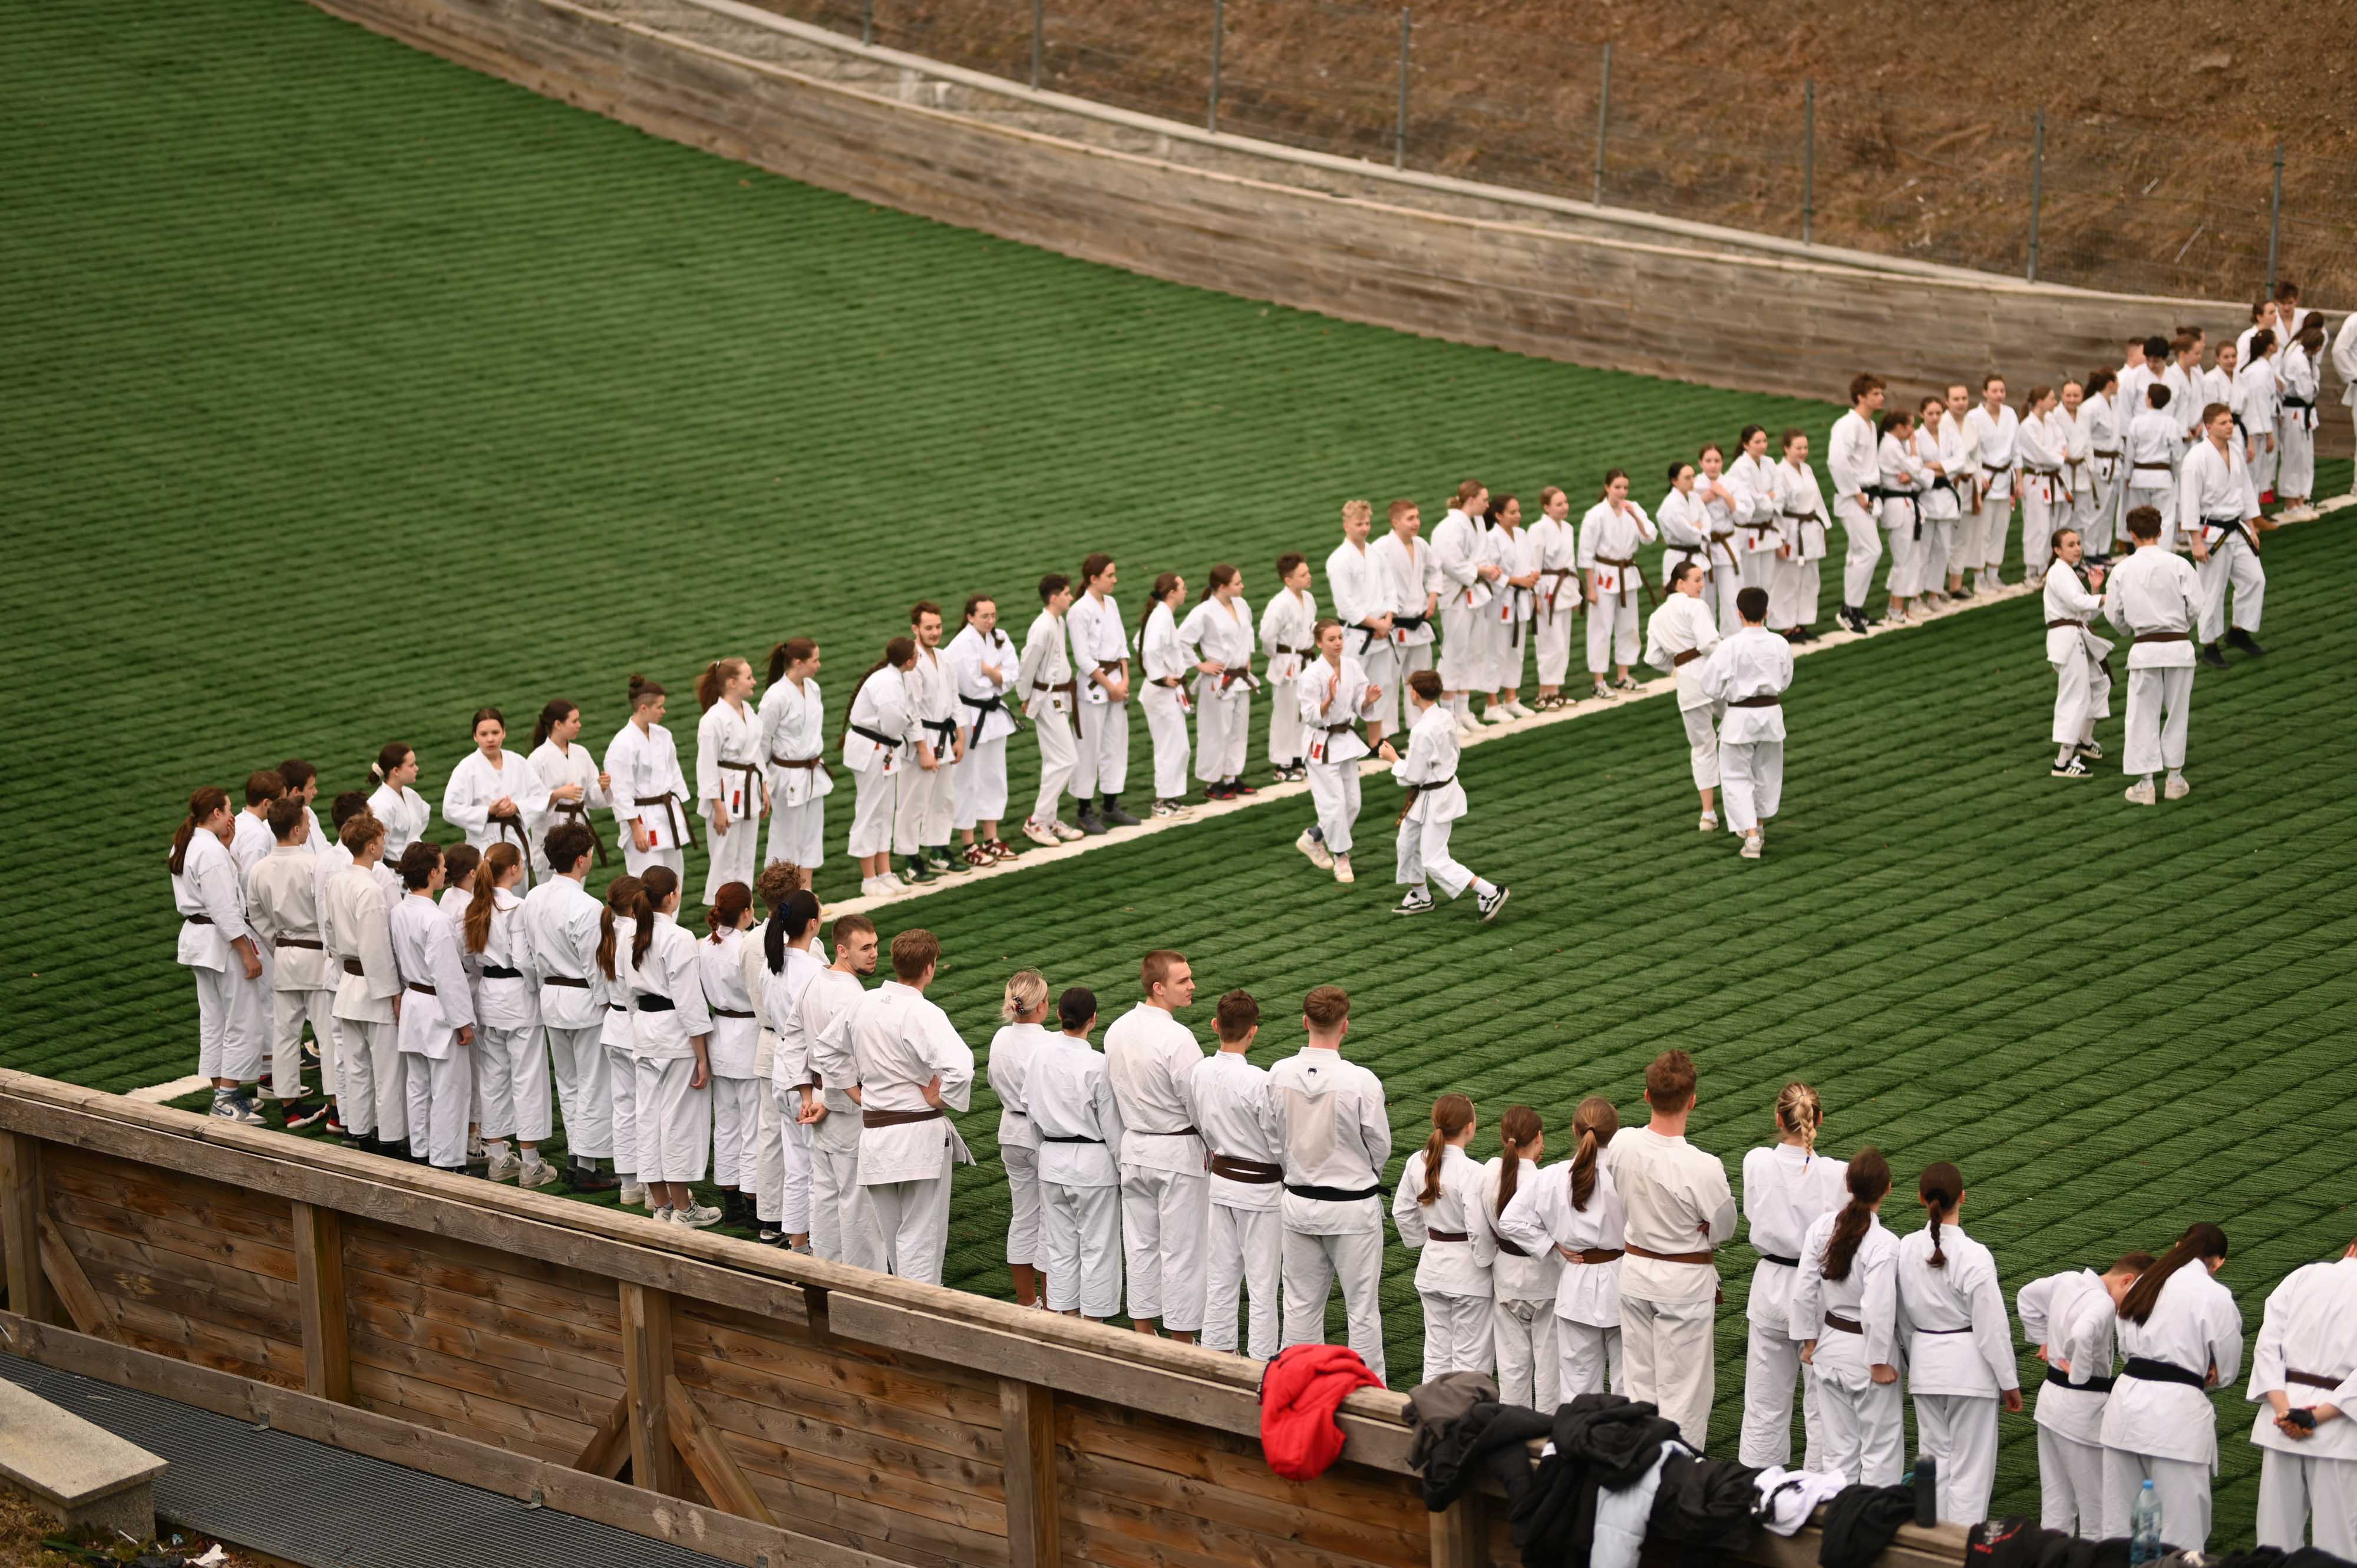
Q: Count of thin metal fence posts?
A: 8